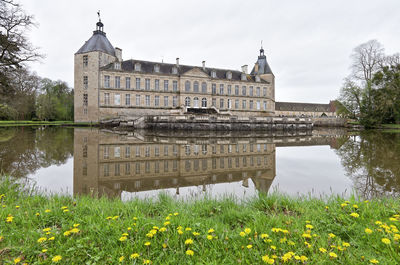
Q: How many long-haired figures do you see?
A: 0